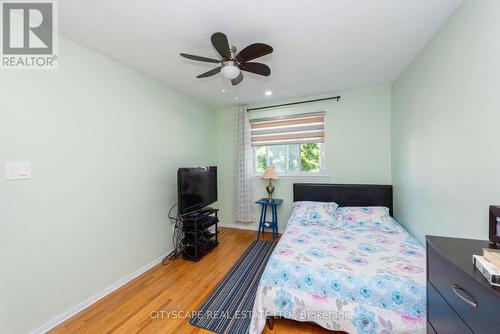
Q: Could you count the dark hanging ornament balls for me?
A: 0